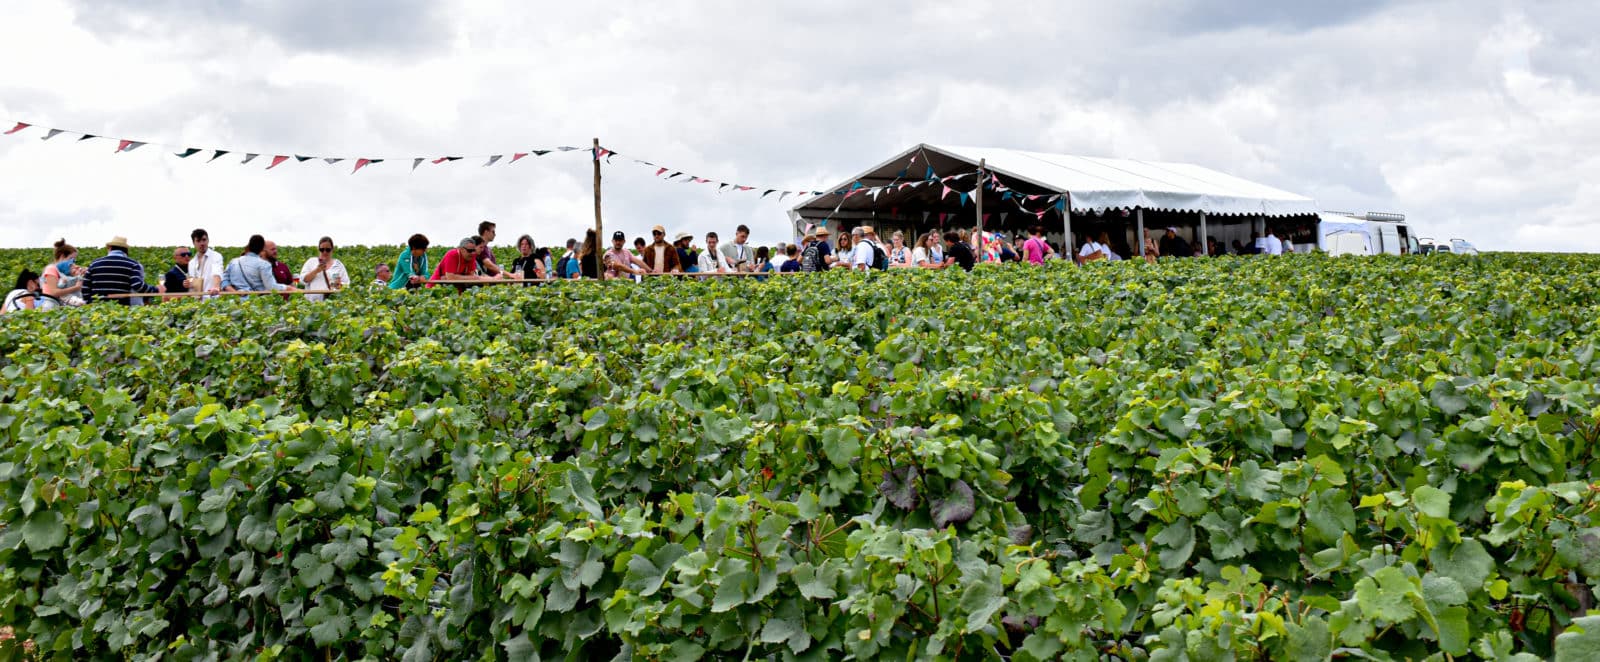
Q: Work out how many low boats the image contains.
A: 0